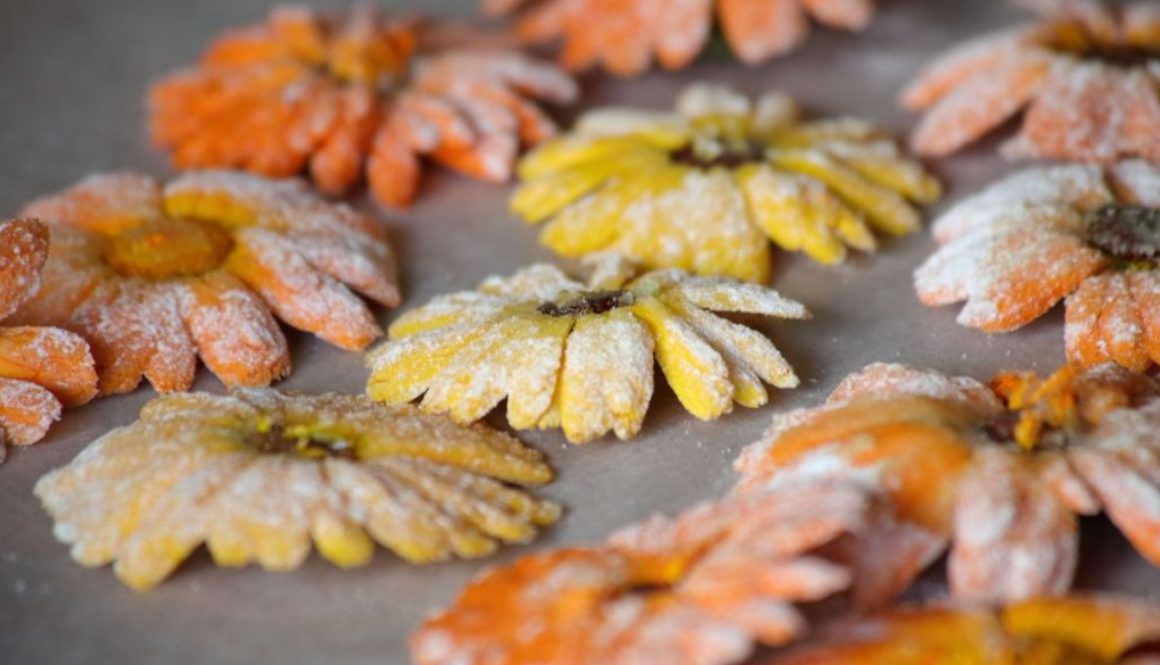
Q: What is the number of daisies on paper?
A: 12